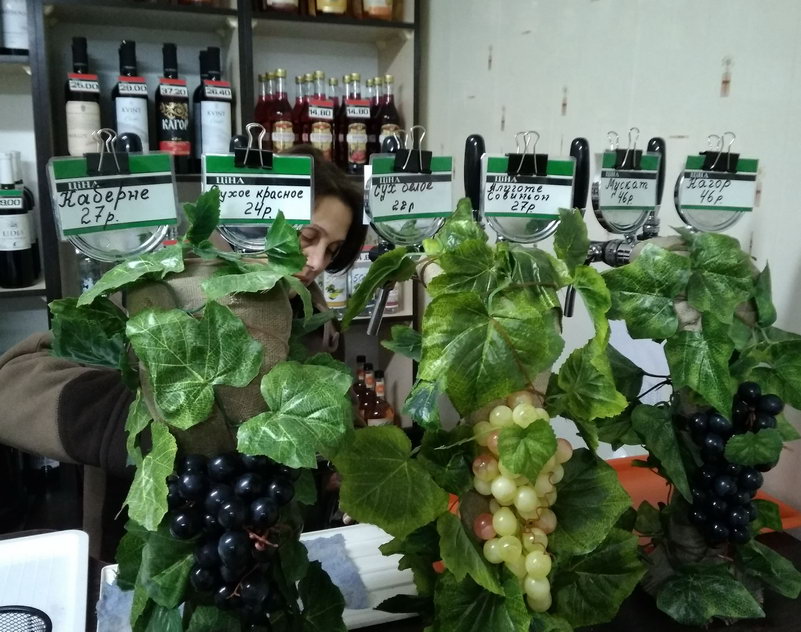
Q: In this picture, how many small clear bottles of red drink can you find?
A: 12